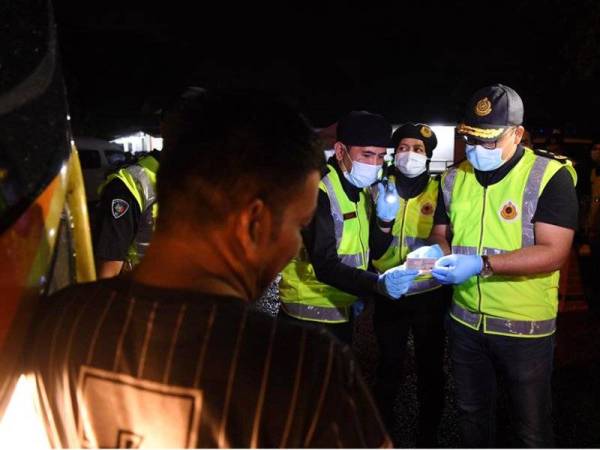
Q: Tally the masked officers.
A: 3